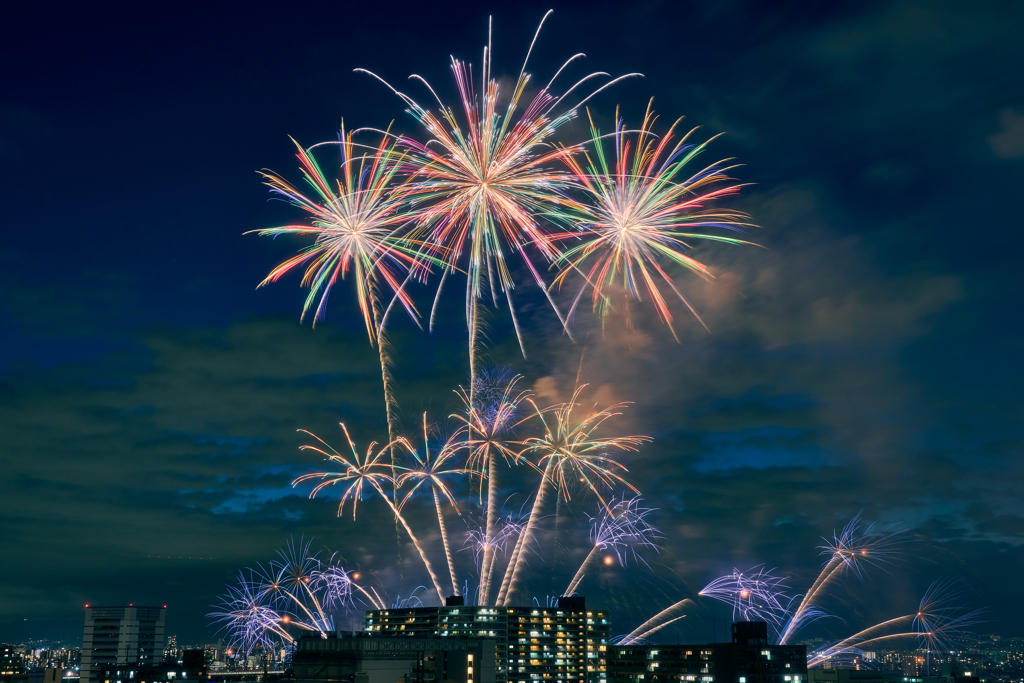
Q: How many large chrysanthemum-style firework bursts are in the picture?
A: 3